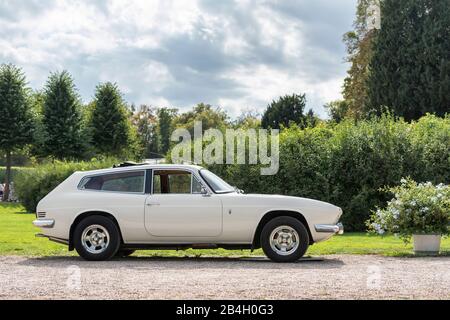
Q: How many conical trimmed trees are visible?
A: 3